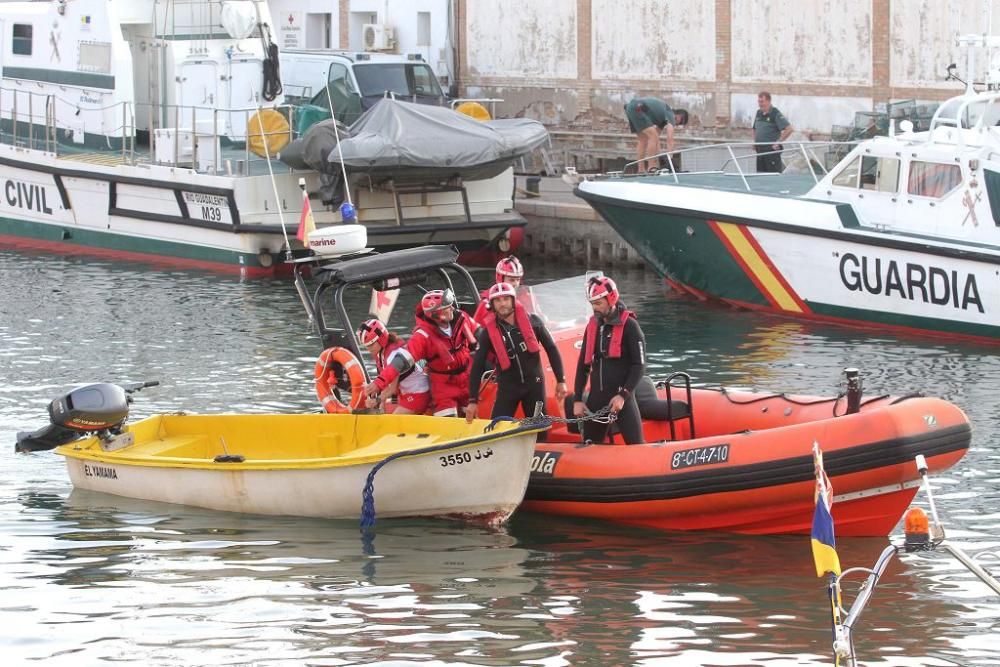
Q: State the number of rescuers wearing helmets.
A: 5